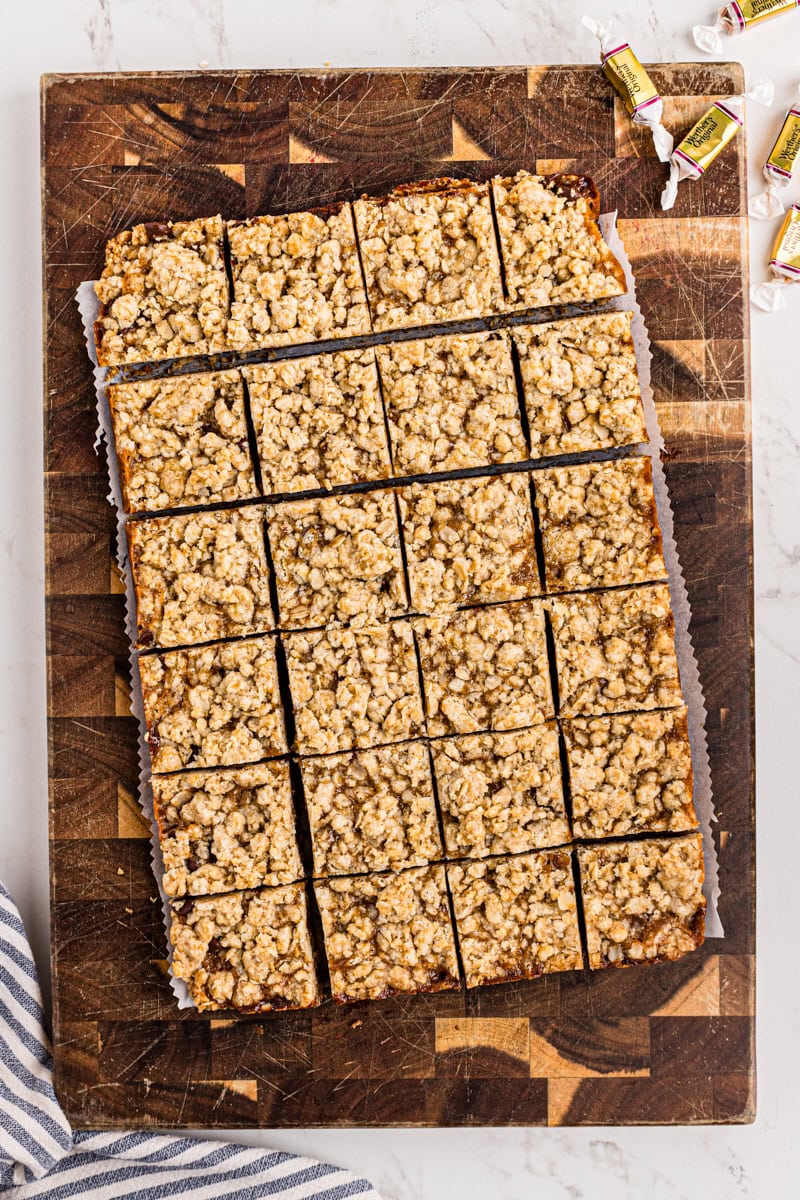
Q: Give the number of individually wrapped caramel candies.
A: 5